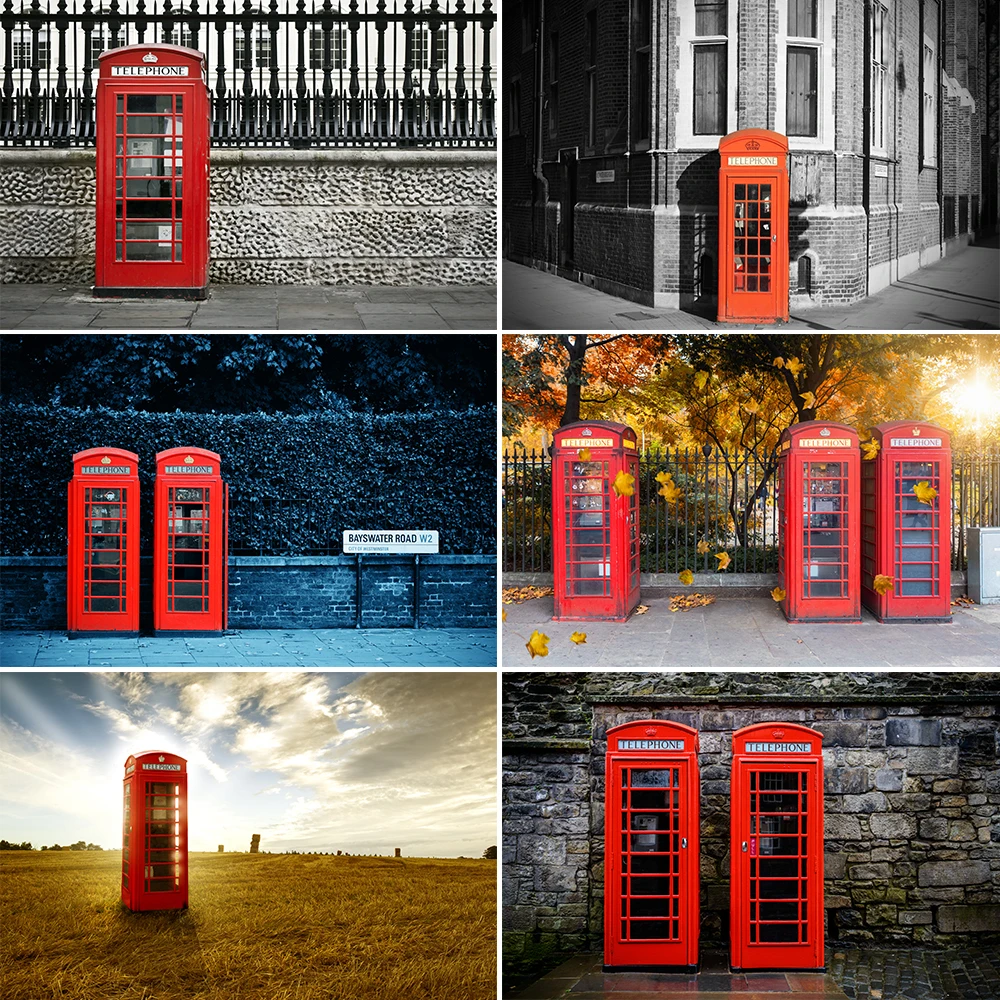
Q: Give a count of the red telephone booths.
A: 10